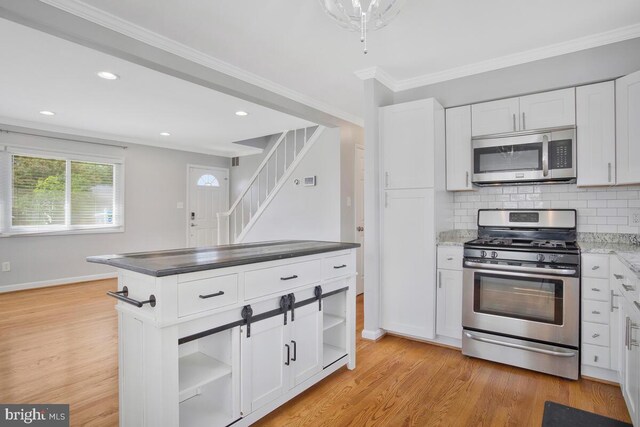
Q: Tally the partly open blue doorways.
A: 0